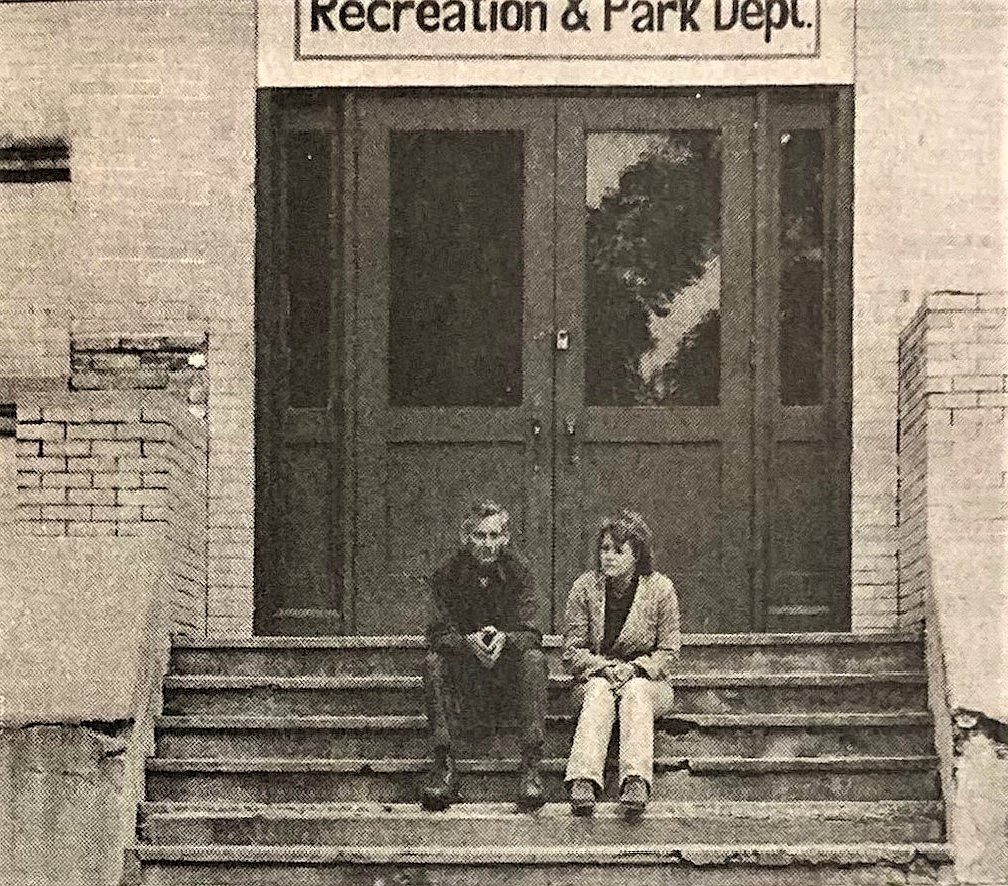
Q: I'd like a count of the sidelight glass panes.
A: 2